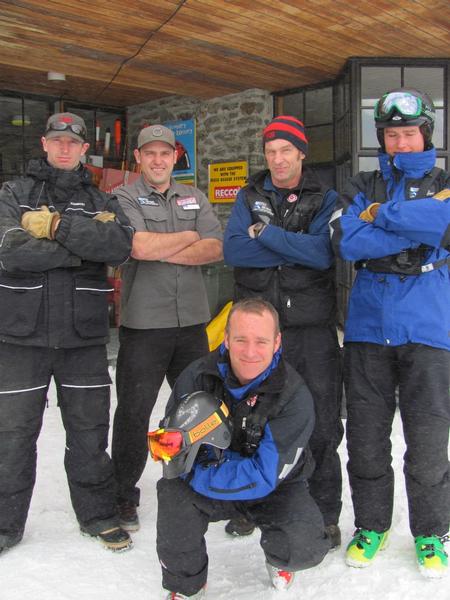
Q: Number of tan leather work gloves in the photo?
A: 4